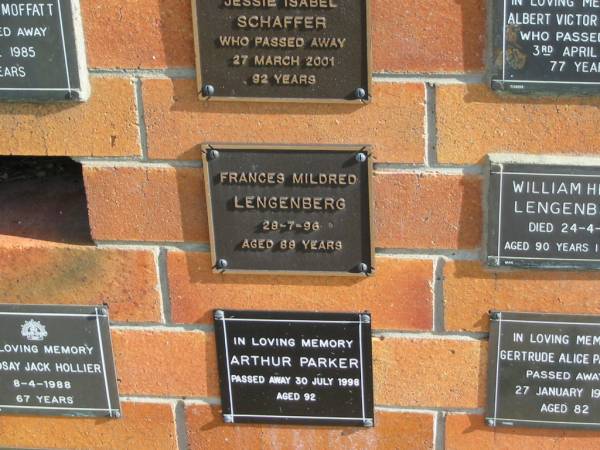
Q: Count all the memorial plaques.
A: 8